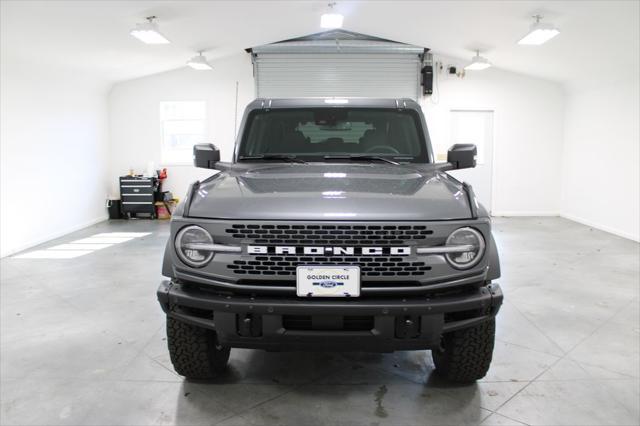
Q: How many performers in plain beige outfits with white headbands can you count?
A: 0